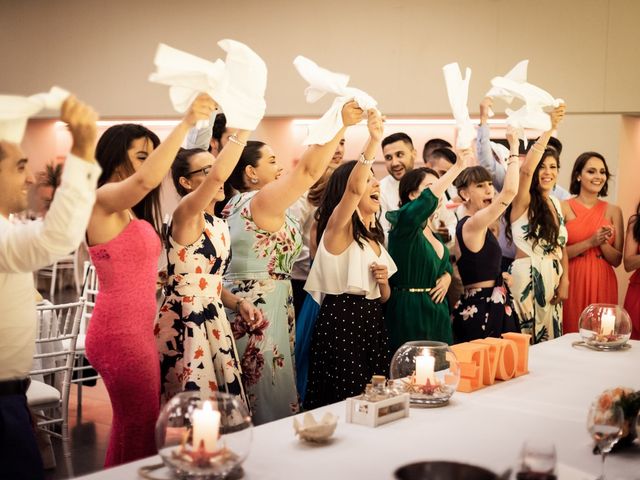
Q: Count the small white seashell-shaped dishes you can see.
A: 1